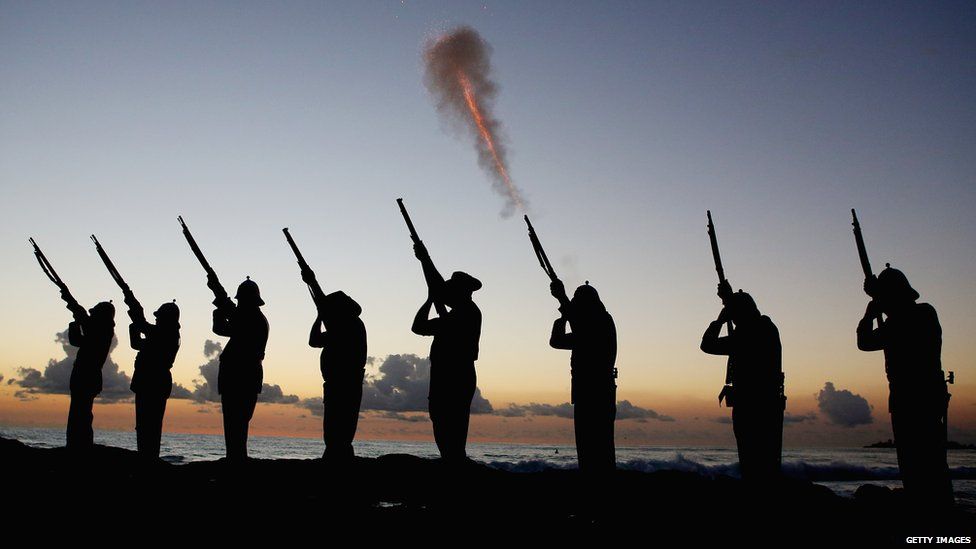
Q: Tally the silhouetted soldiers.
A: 8